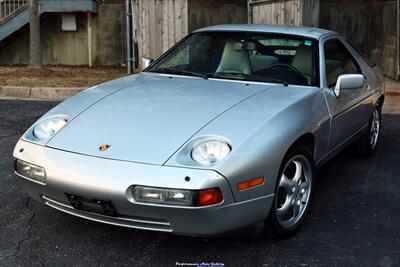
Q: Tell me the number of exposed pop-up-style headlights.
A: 2